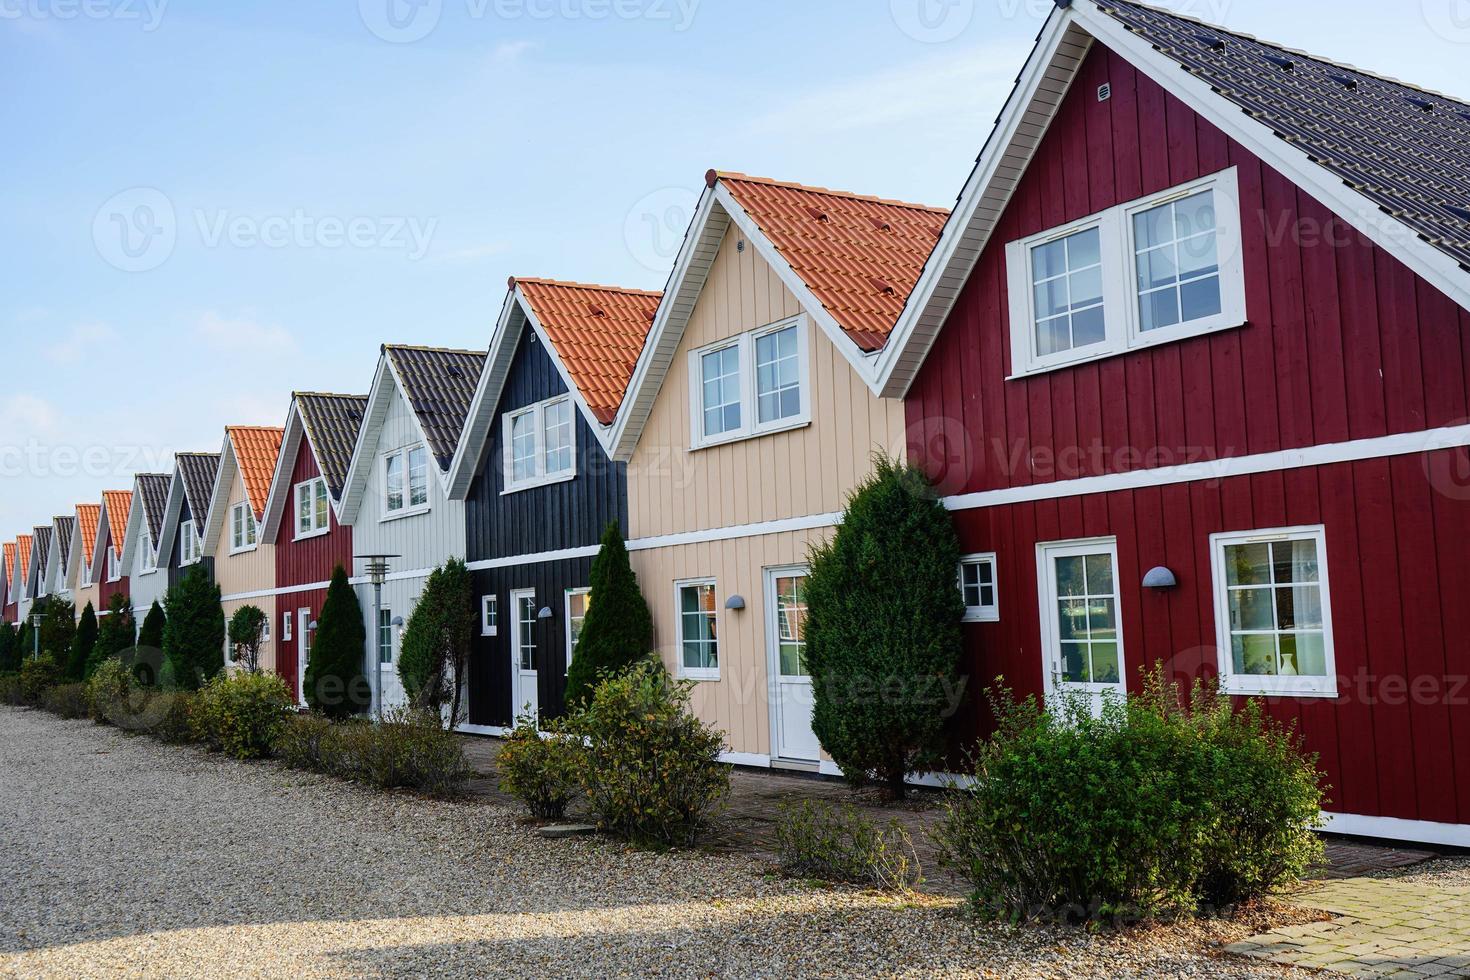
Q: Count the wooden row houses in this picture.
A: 14